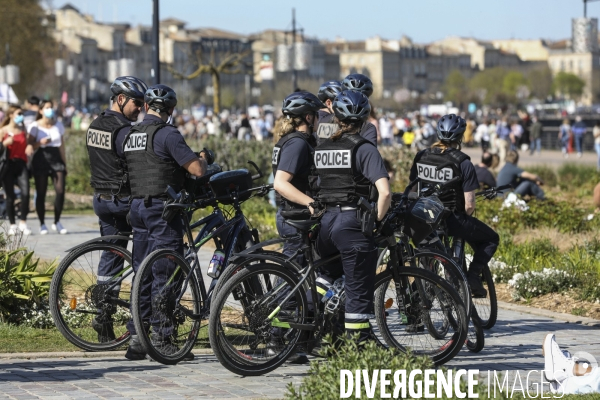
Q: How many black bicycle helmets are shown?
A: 7